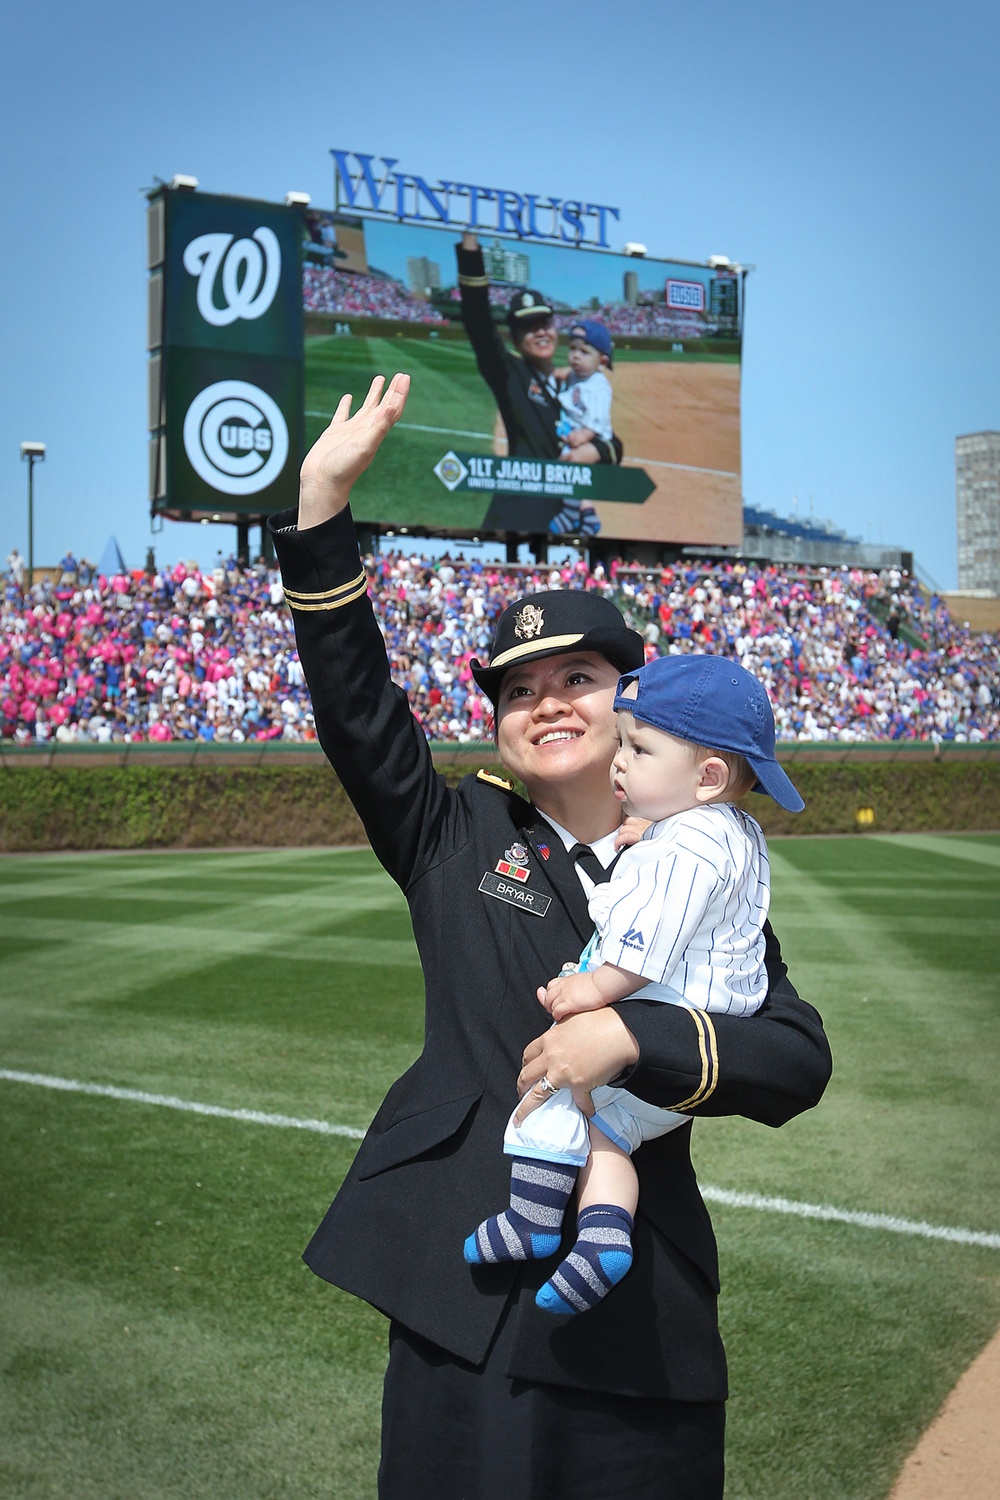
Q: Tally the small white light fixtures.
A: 5